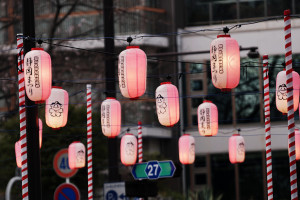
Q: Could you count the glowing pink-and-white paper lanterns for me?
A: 15